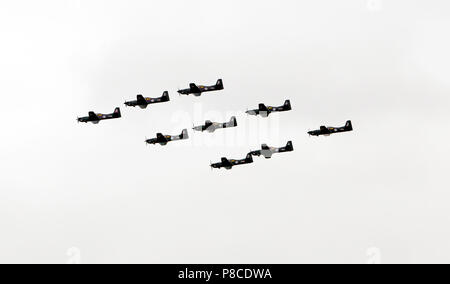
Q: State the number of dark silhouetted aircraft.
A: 9